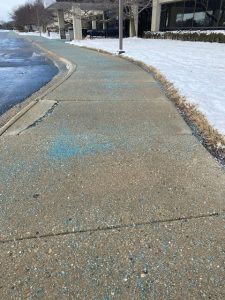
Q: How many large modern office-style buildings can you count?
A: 1